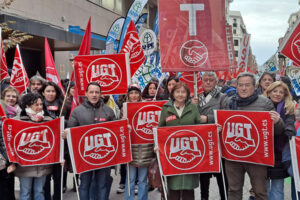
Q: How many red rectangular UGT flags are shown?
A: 6